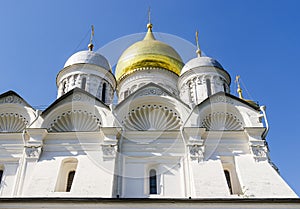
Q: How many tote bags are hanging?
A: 0